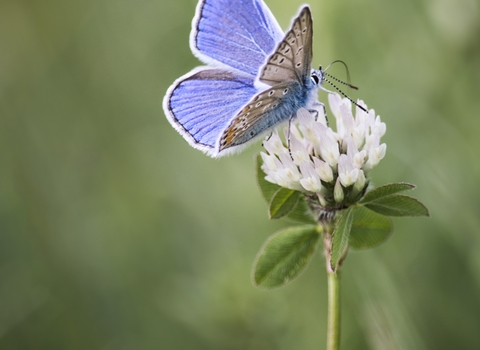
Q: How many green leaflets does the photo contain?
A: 7